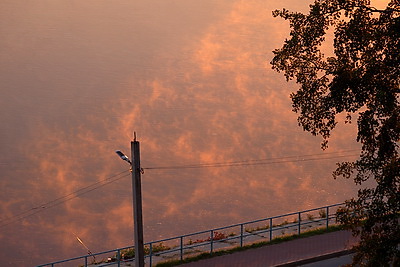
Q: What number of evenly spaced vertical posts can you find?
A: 10